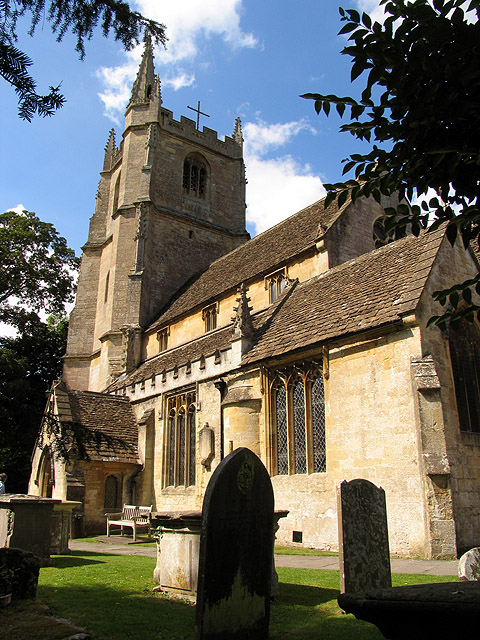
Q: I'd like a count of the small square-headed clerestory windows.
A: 3